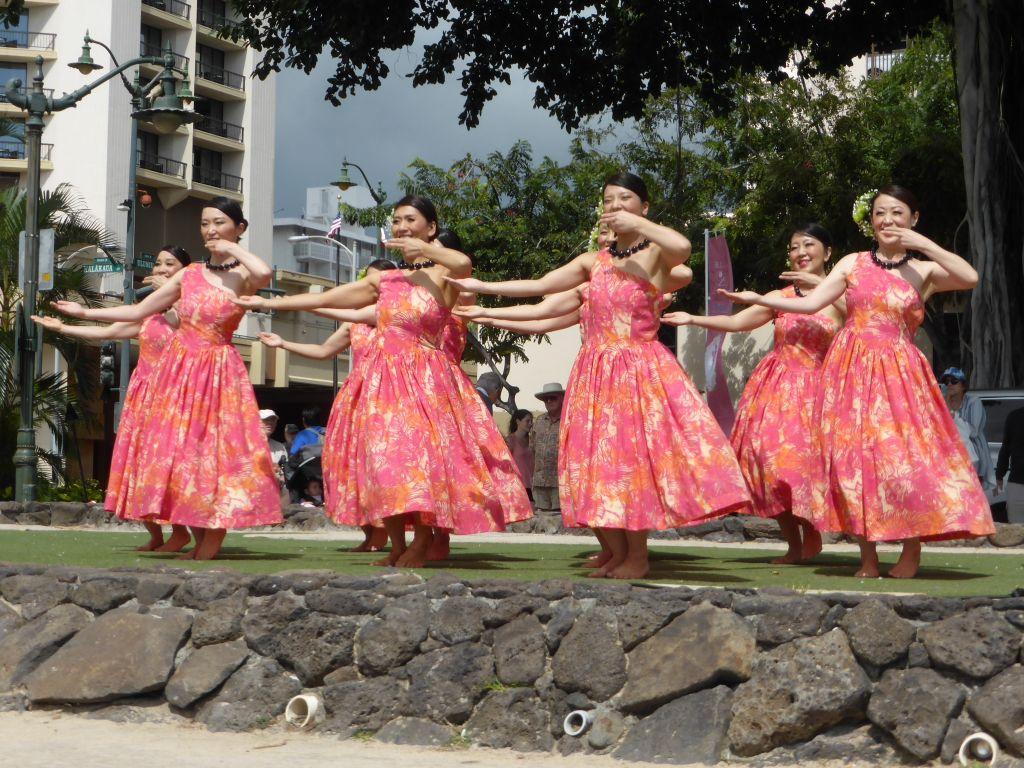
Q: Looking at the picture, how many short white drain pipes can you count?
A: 3